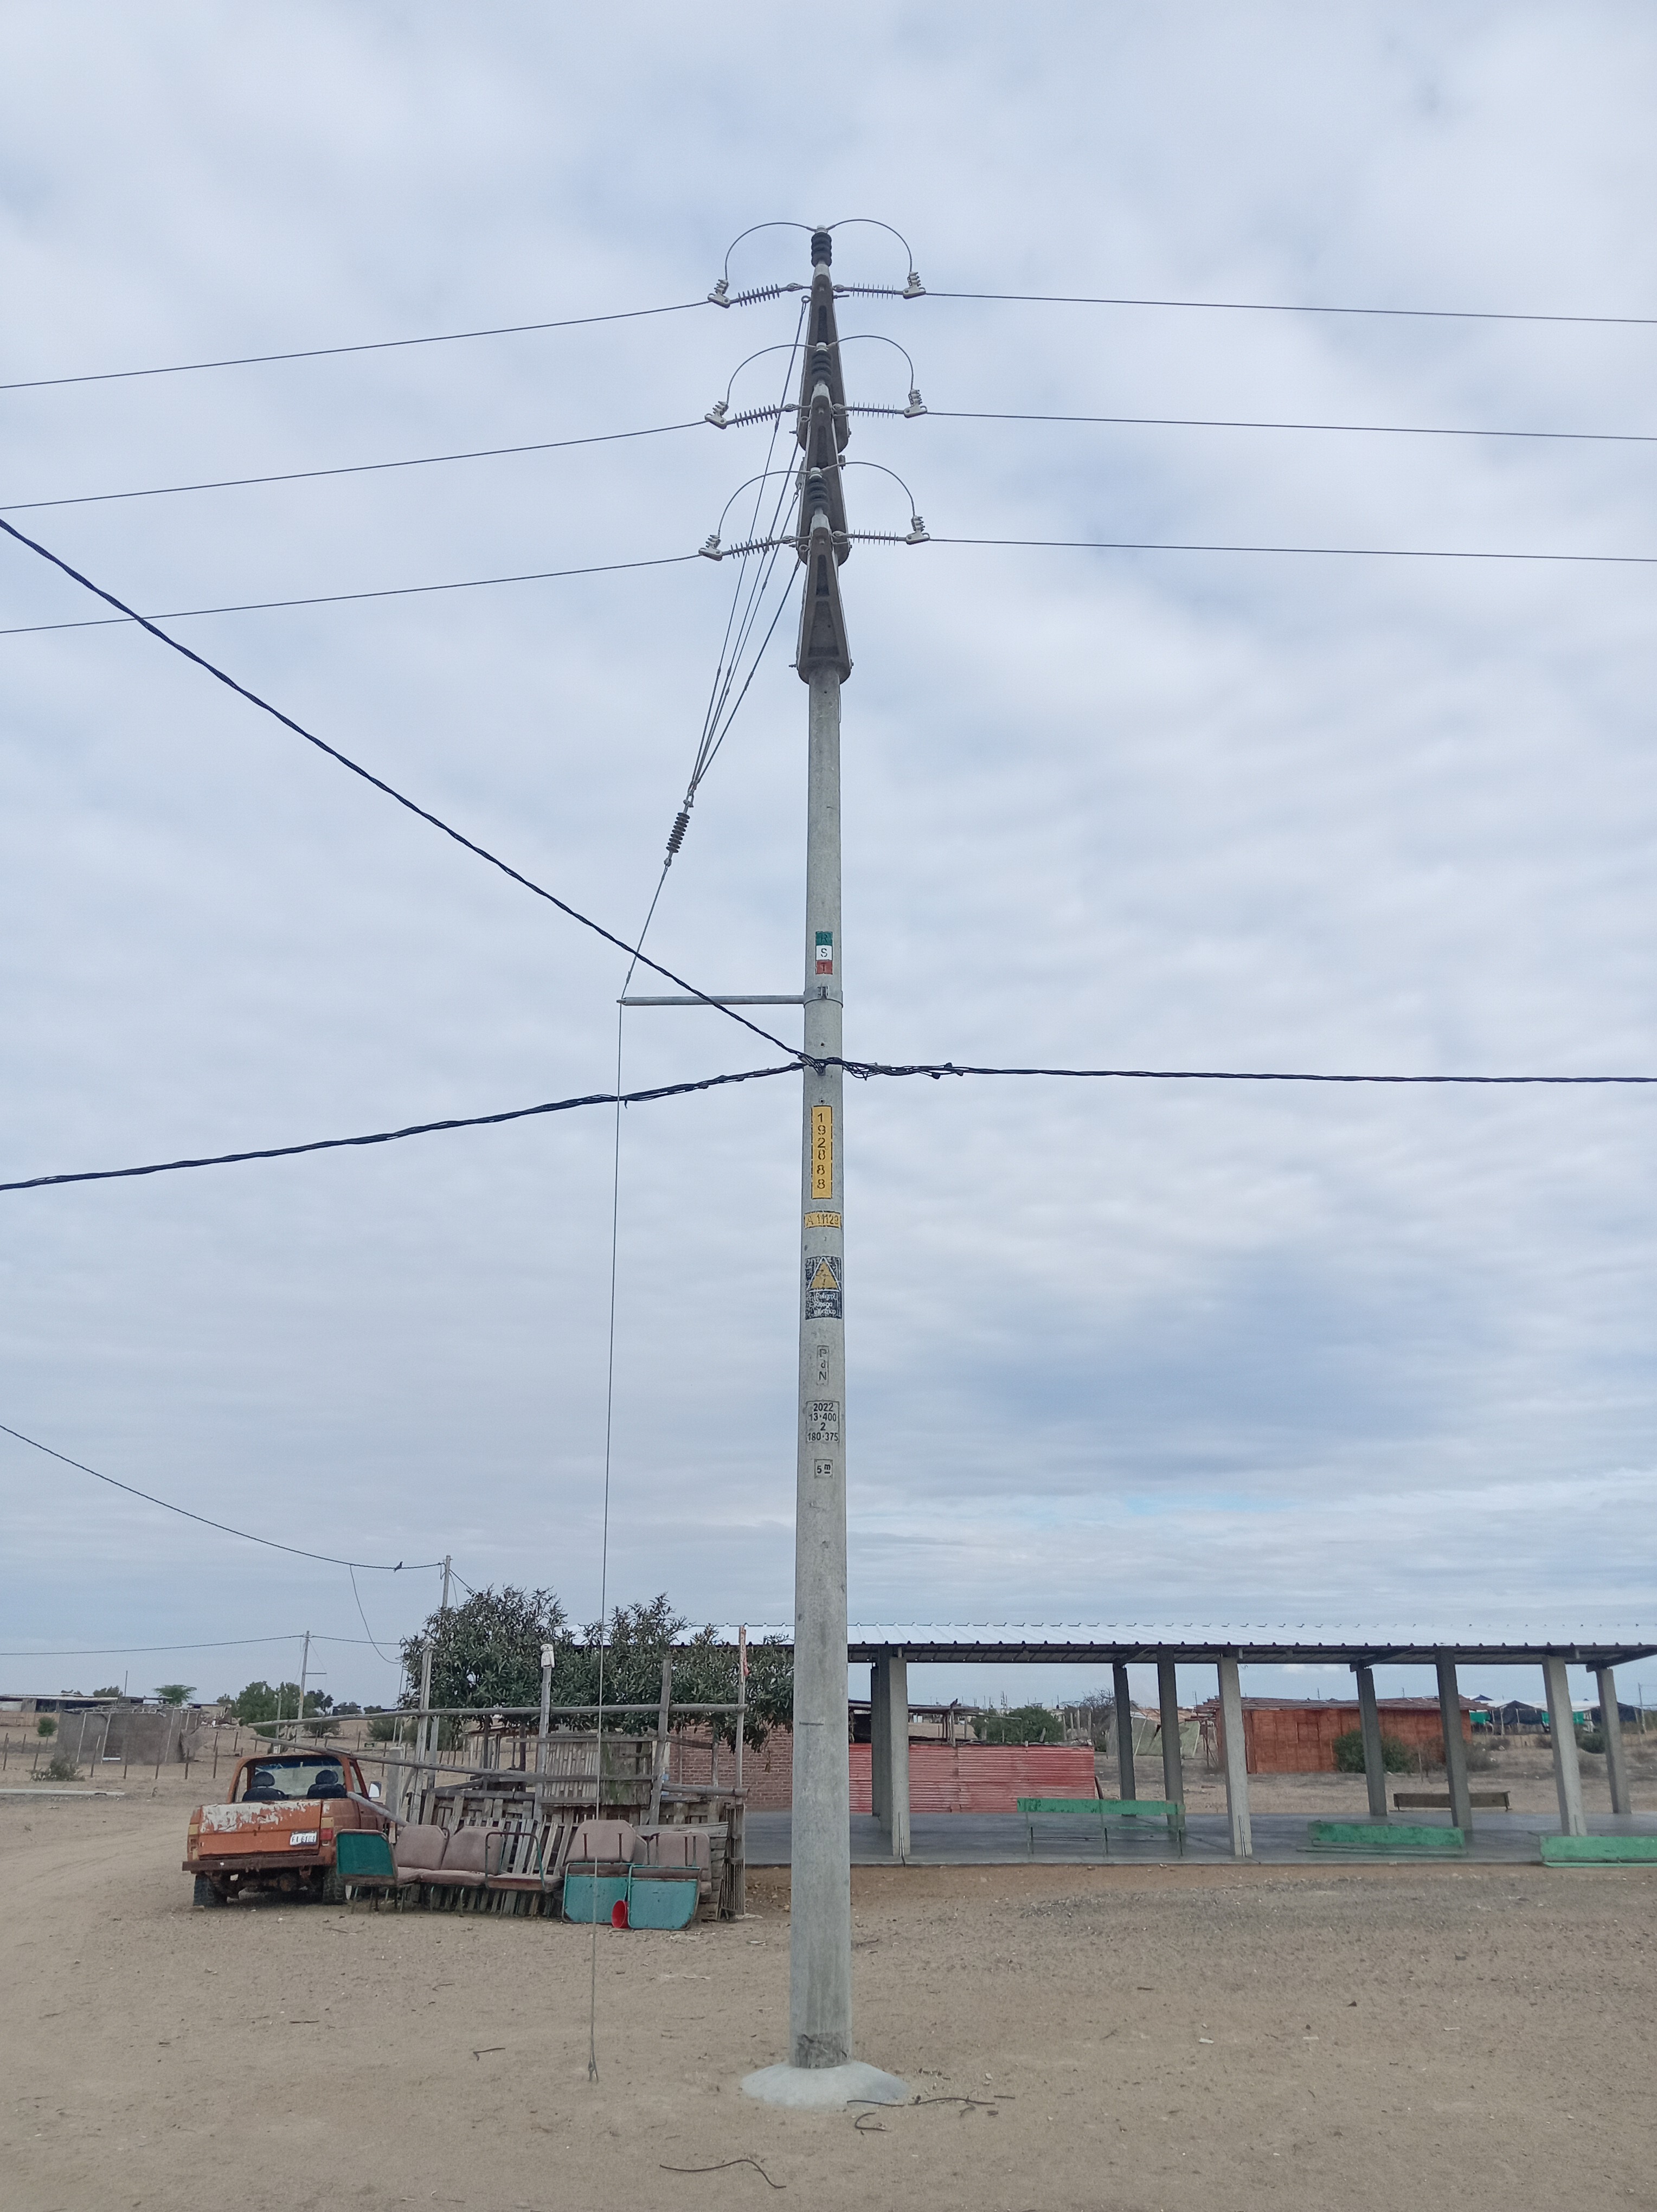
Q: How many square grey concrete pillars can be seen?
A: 10